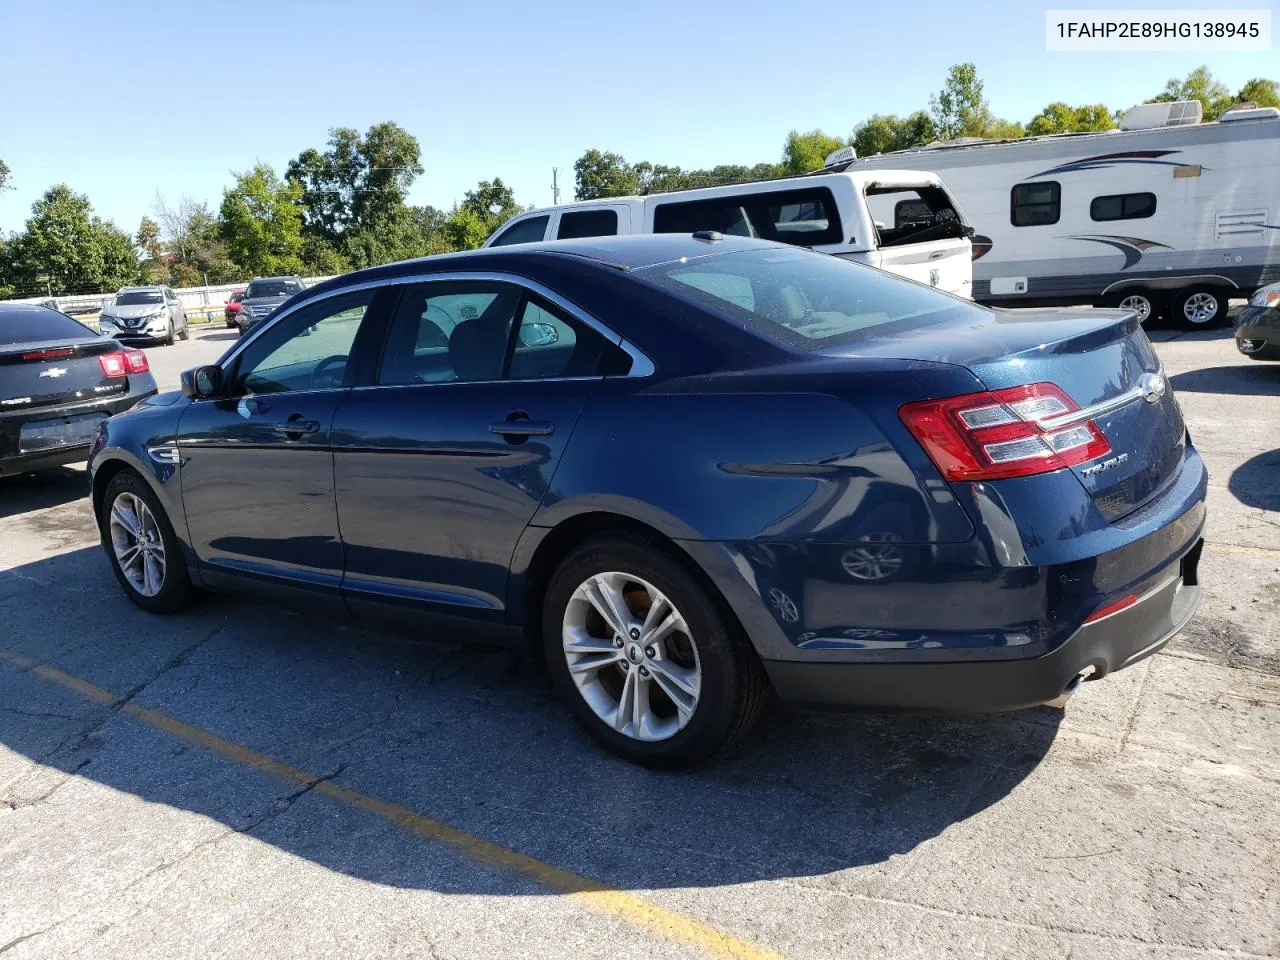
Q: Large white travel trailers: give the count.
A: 1